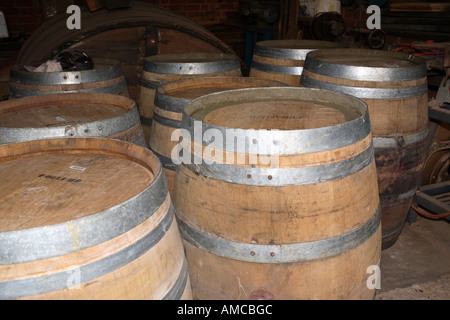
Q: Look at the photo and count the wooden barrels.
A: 8